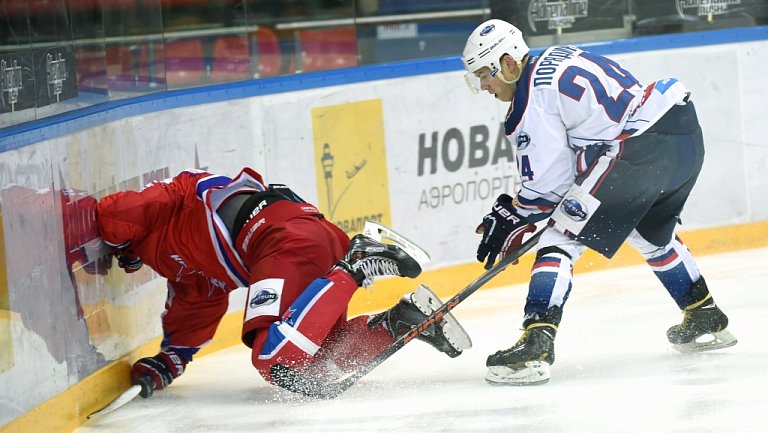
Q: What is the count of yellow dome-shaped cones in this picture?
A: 0